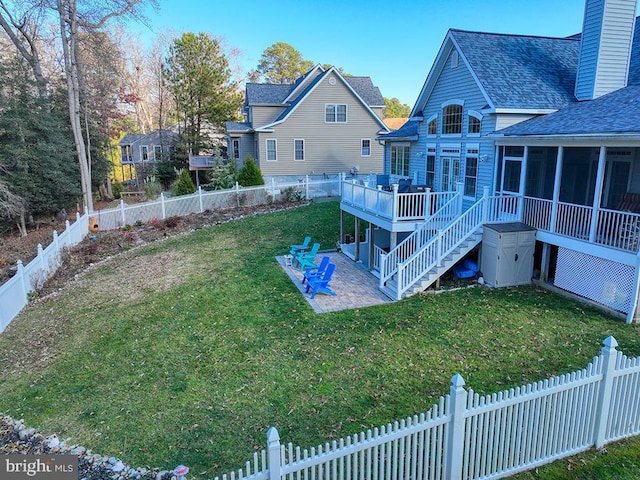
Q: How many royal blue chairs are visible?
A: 2